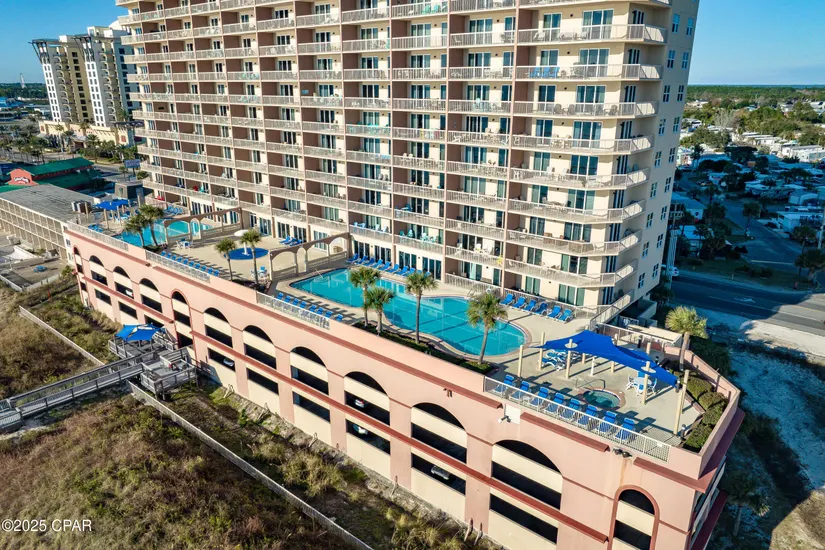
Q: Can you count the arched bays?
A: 12